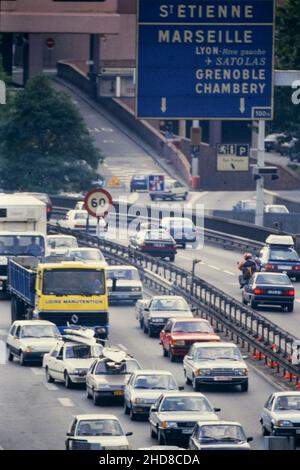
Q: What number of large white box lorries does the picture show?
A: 1